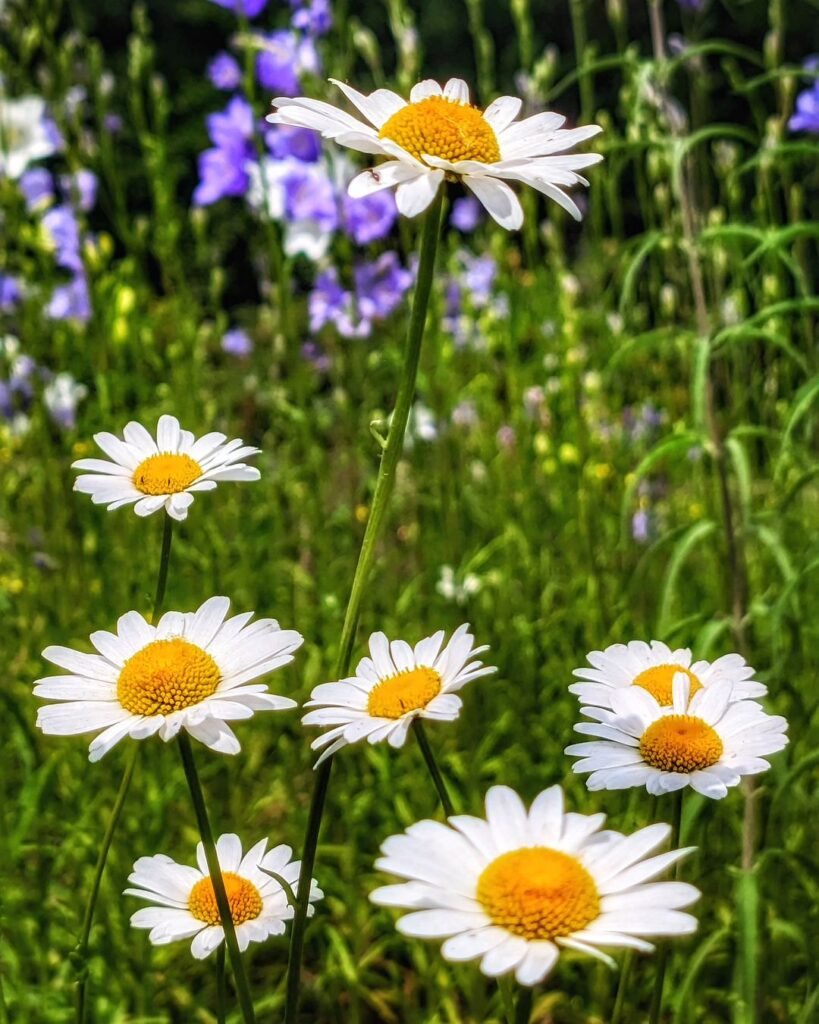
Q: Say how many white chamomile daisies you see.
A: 8